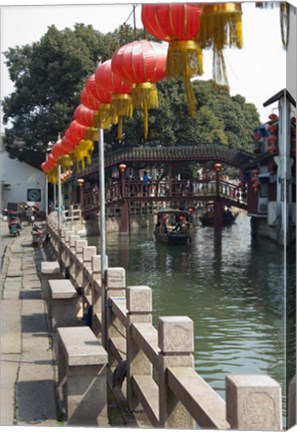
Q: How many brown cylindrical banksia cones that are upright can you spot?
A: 0